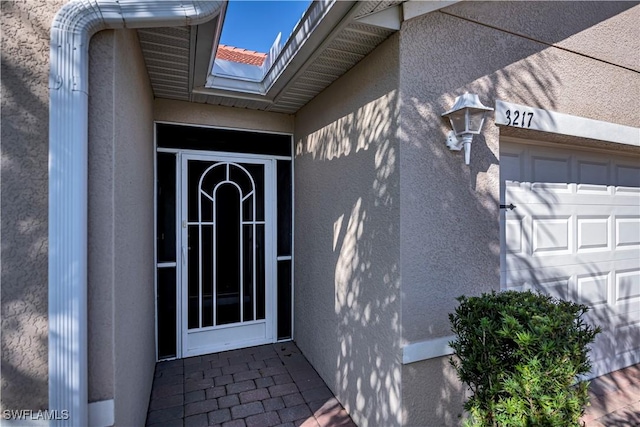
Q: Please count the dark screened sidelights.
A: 2